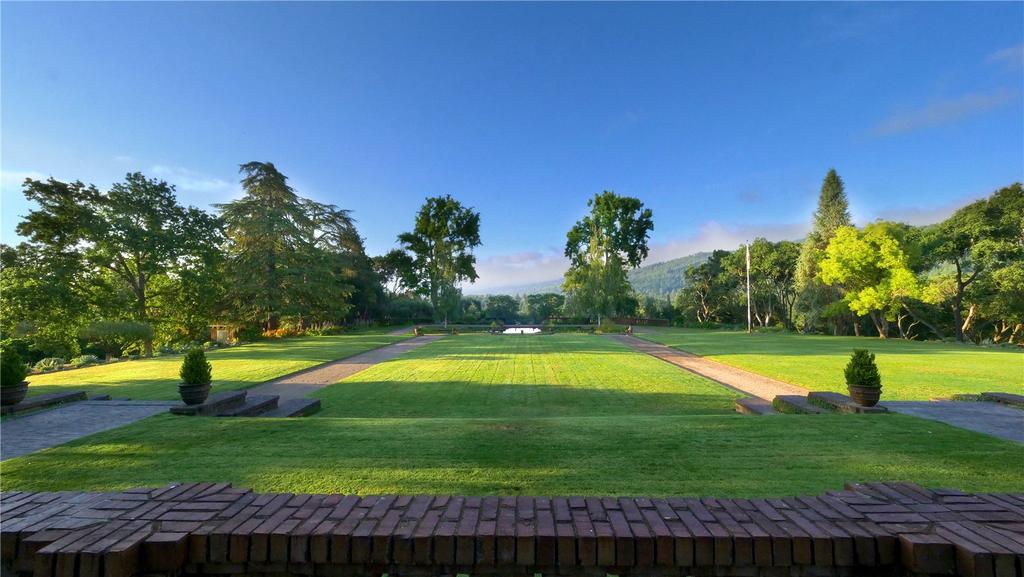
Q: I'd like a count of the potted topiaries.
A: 3